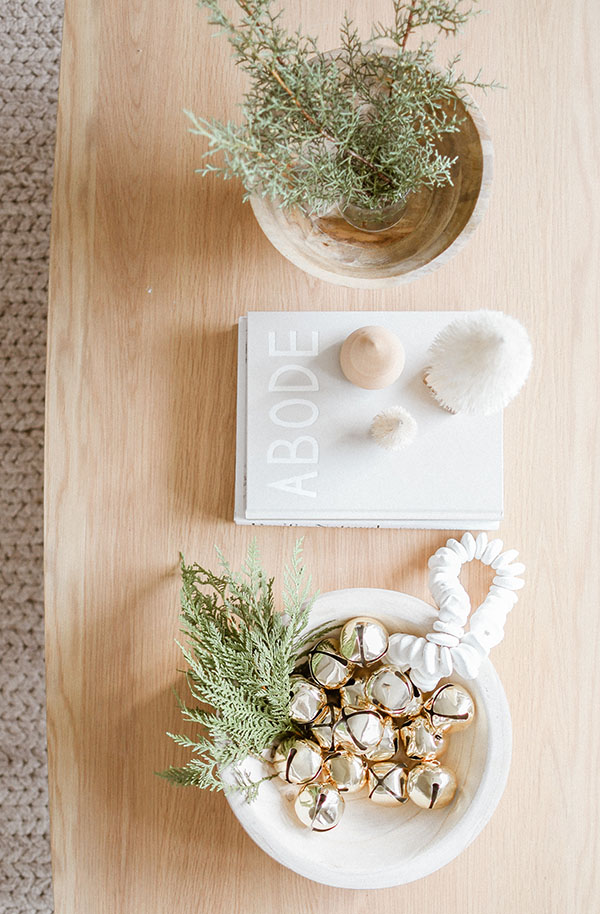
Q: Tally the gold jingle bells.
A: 15